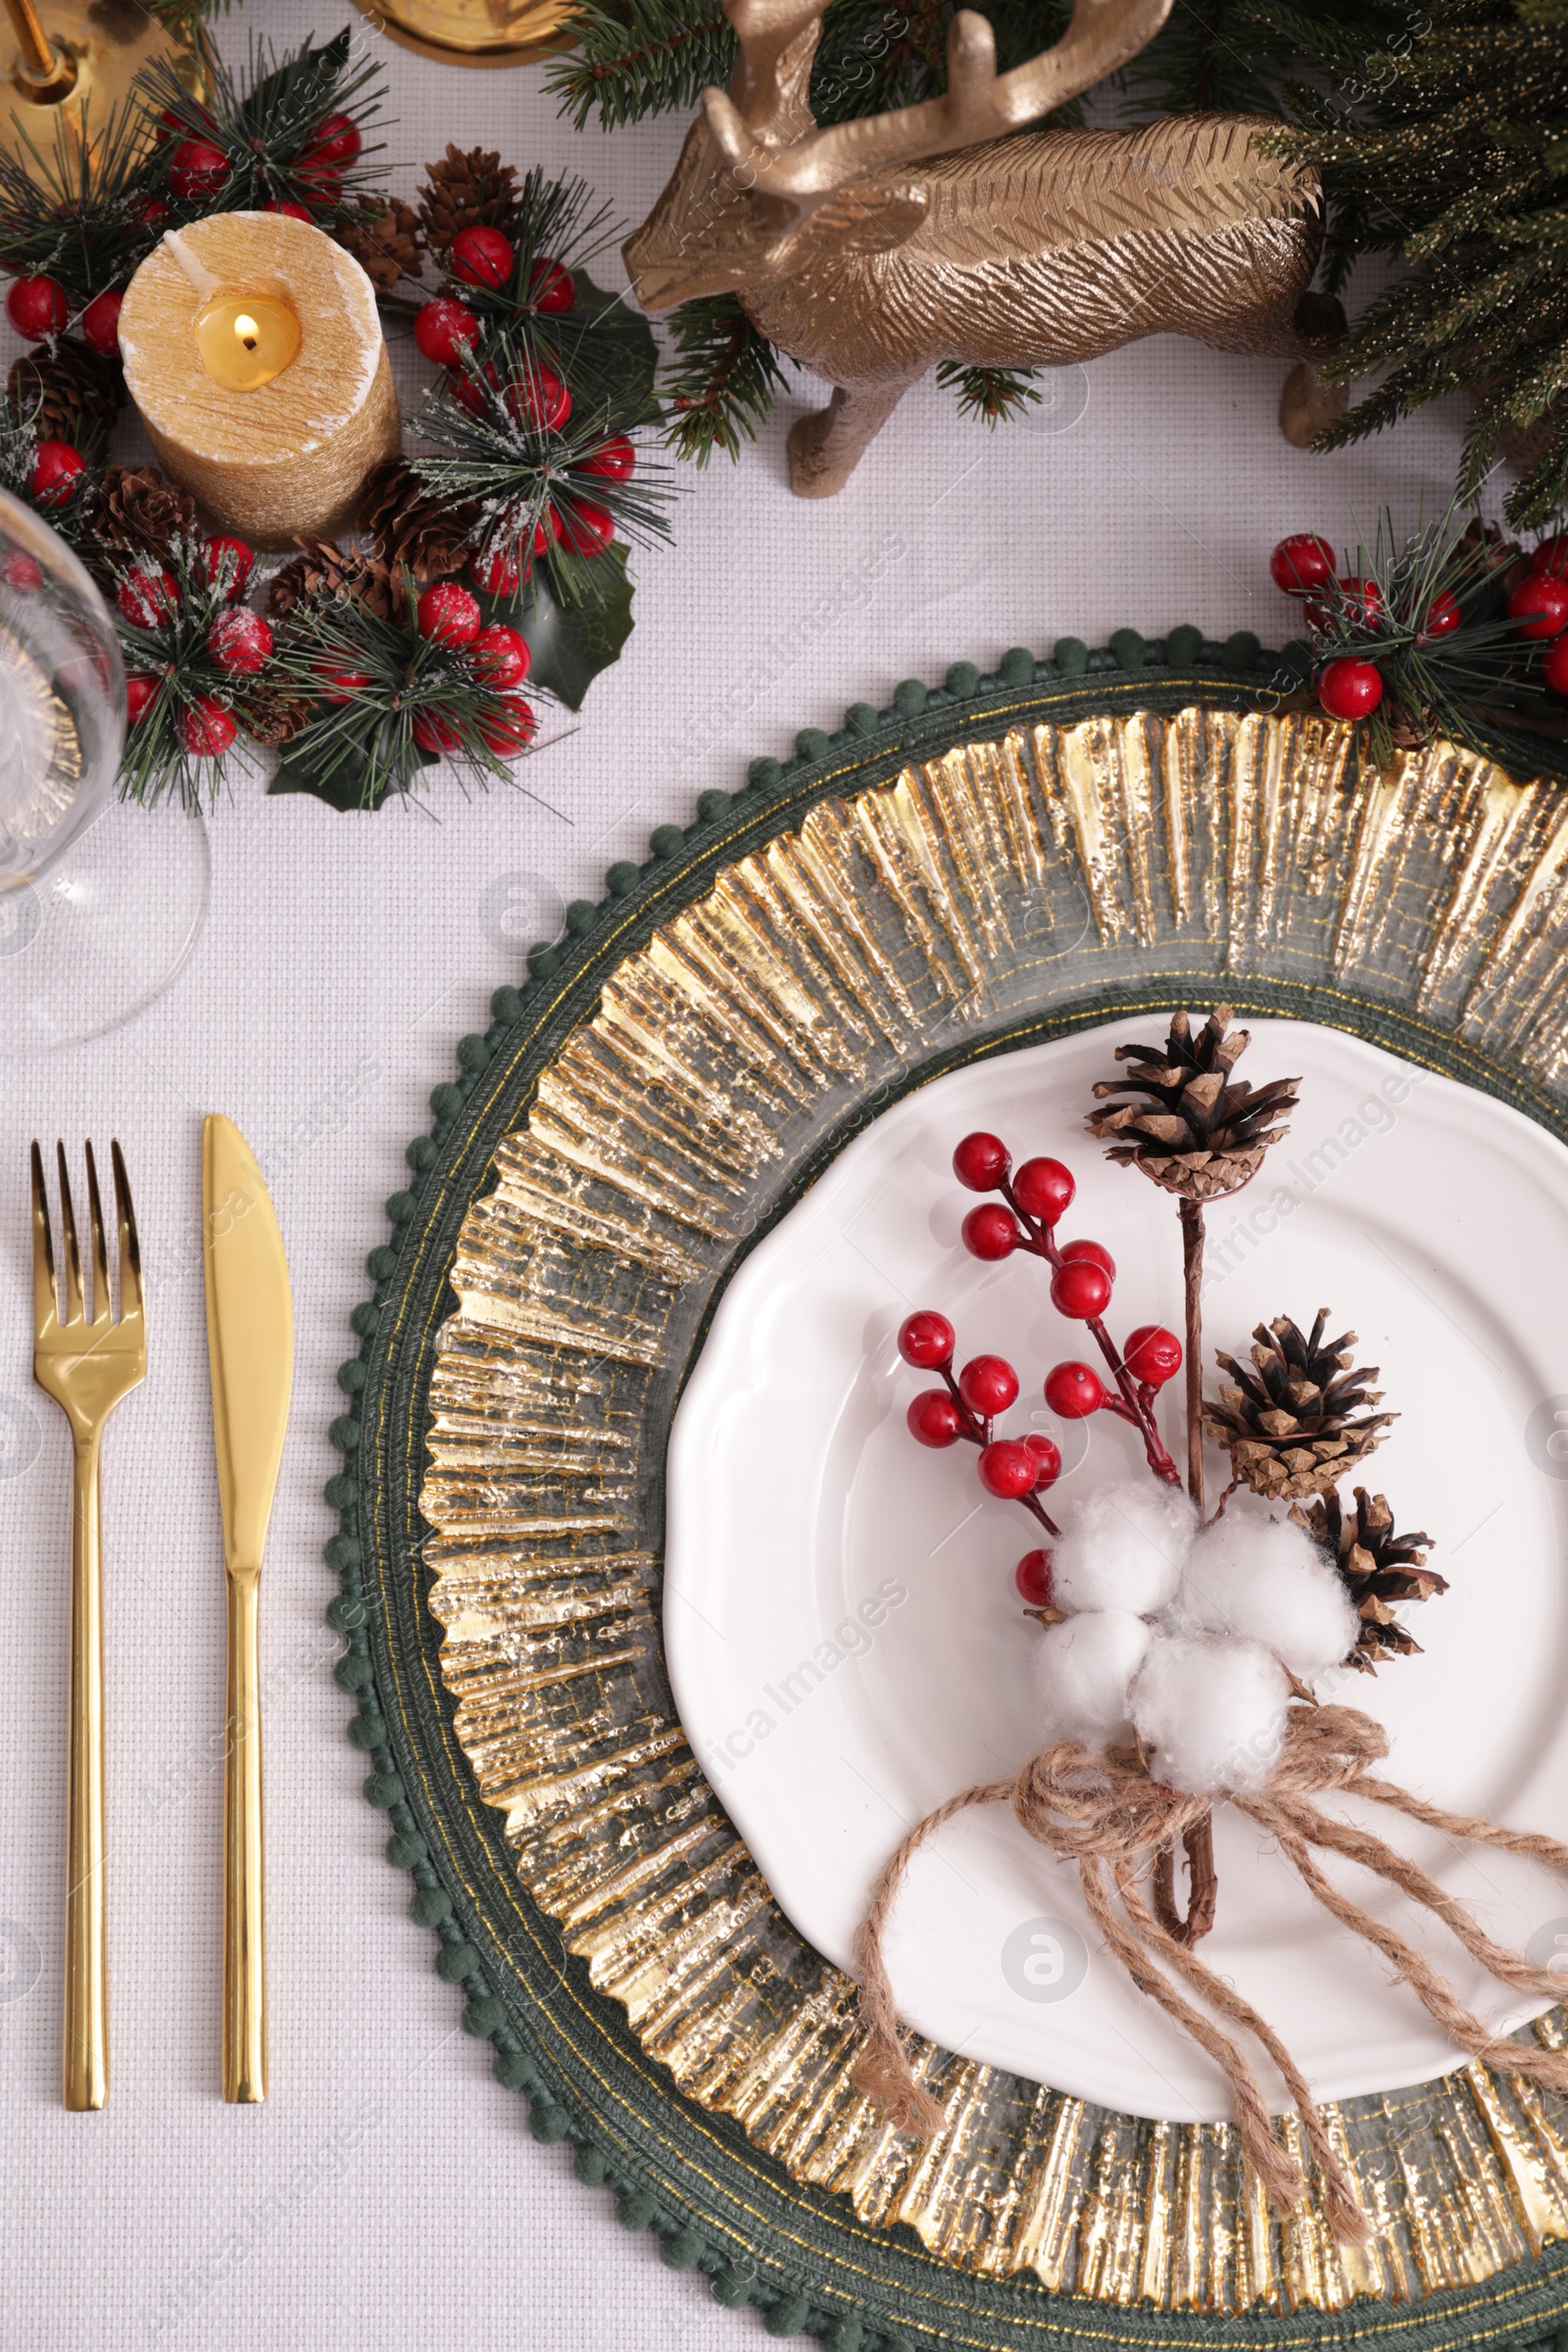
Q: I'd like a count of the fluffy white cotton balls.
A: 4